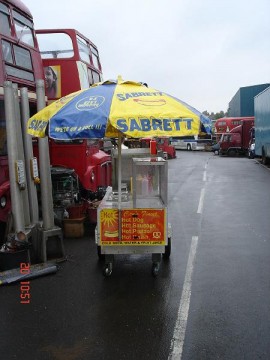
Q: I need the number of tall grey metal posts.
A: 4